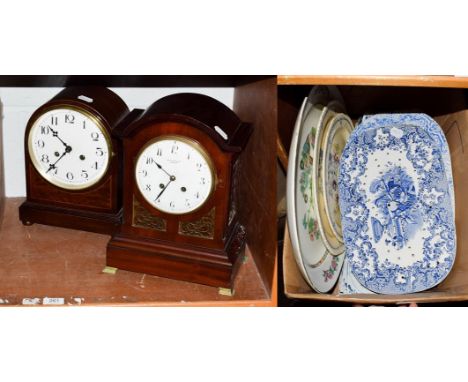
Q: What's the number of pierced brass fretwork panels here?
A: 2